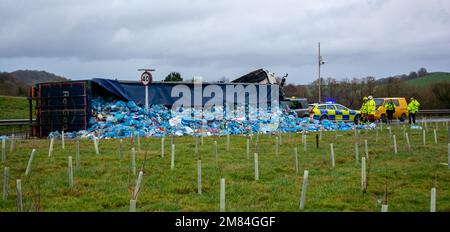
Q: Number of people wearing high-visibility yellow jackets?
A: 4